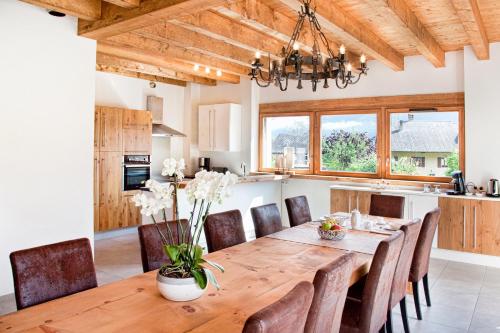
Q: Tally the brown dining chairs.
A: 11